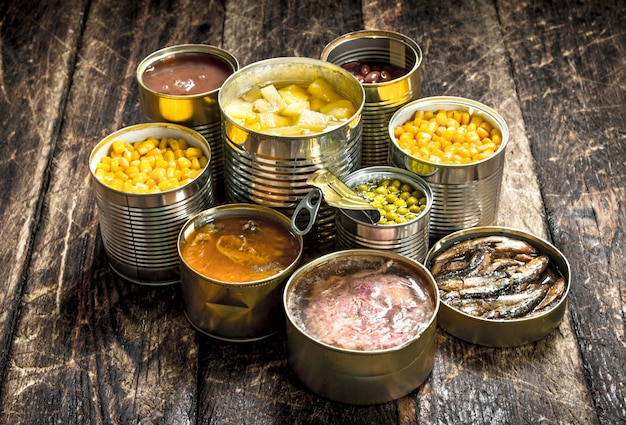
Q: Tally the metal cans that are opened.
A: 9